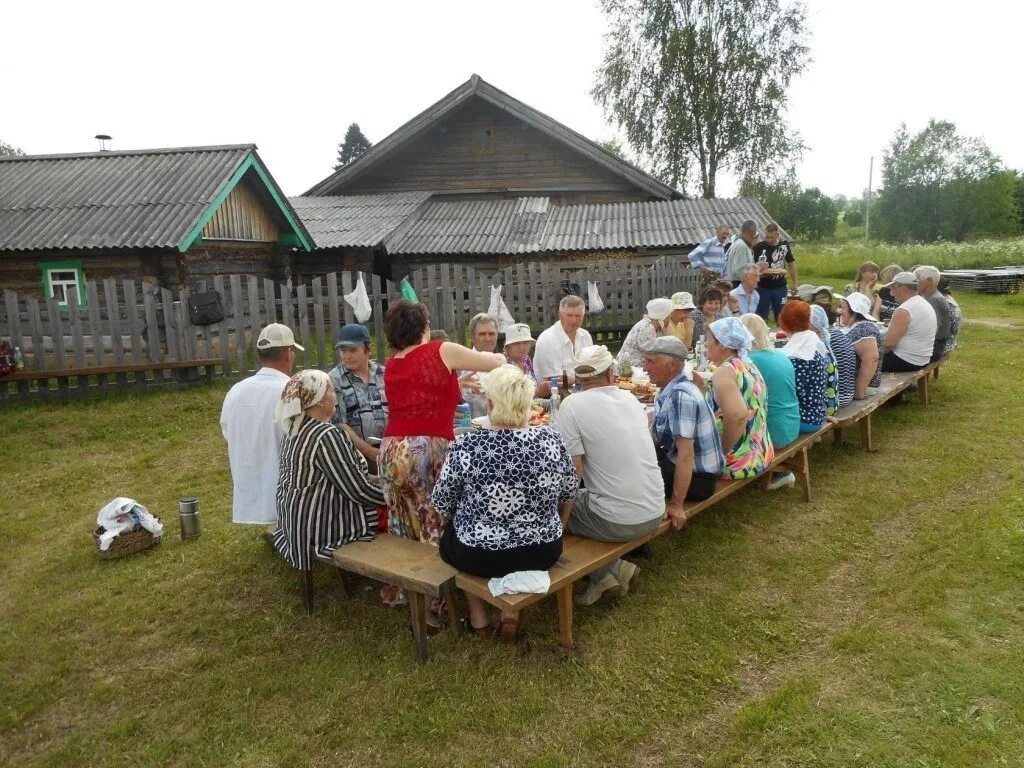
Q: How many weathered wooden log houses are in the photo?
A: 2